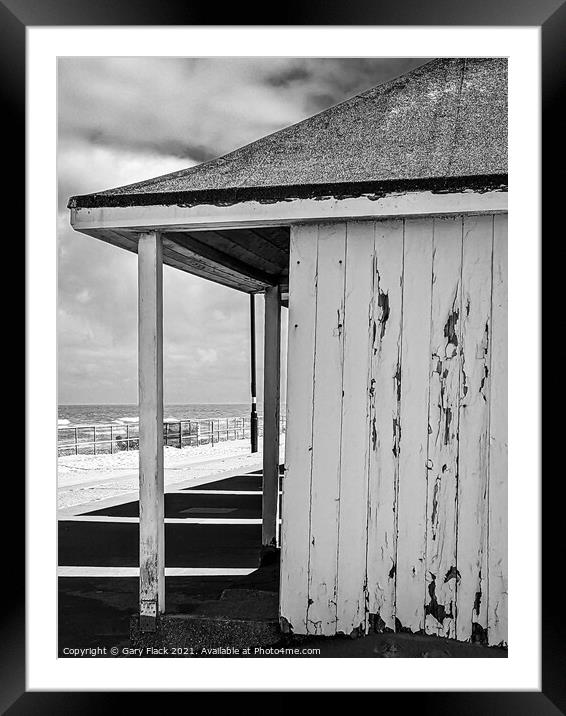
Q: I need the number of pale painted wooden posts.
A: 2